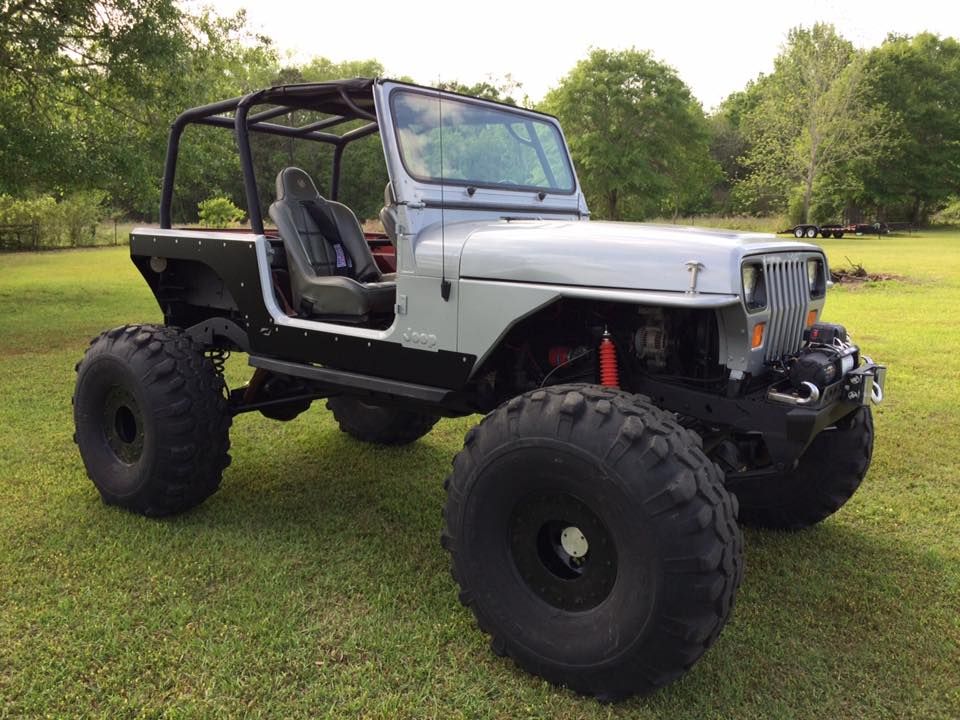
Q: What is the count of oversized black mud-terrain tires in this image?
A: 4